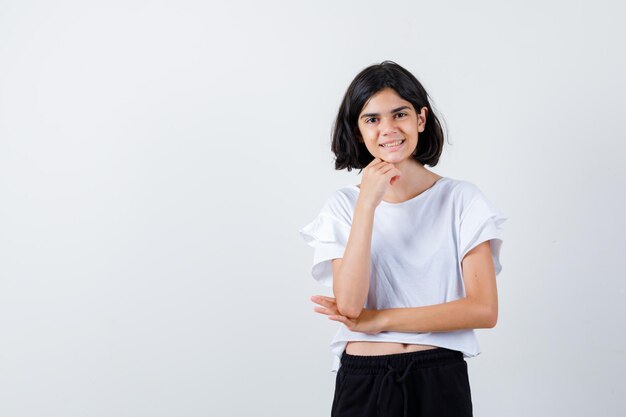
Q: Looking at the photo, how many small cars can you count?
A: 0